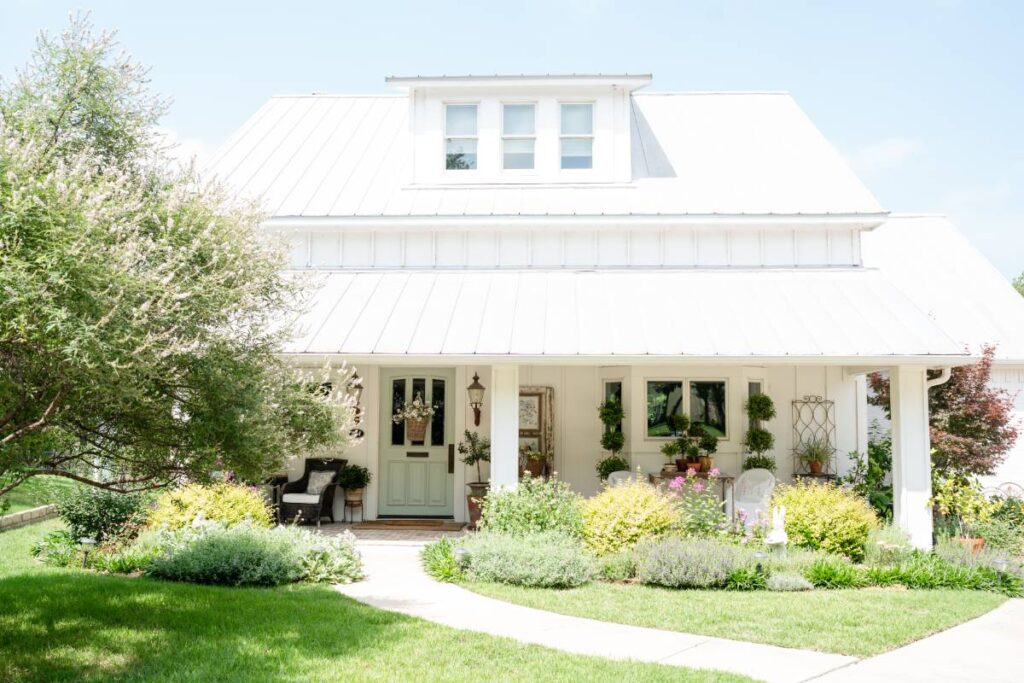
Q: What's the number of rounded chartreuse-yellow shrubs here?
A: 3